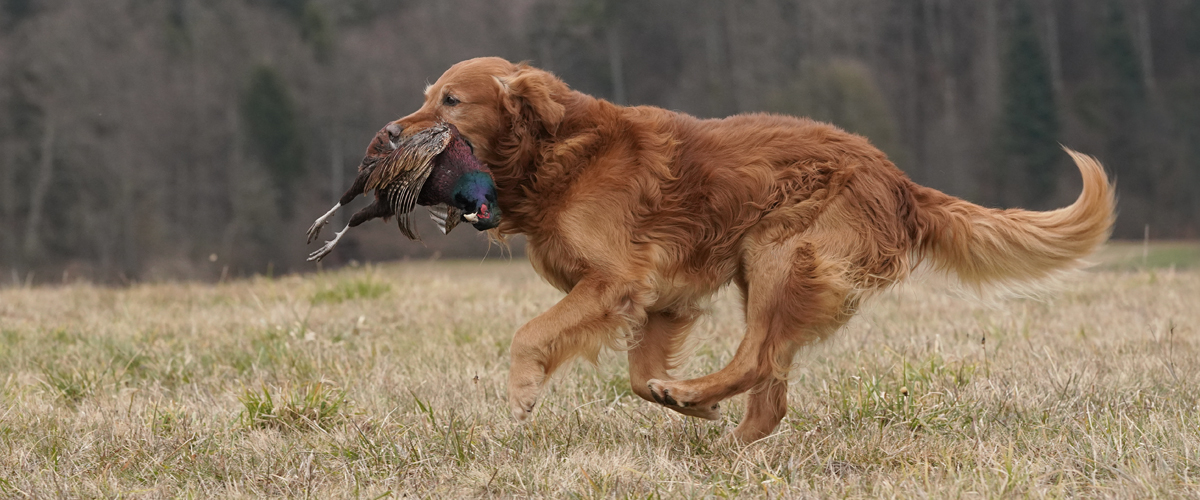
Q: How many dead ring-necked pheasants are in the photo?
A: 1